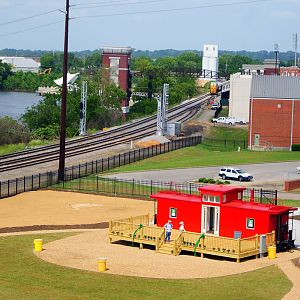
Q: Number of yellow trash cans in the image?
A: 3